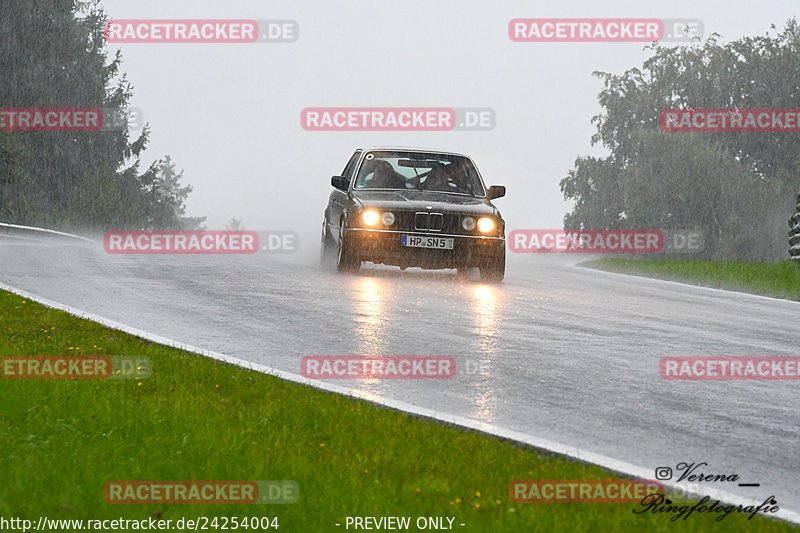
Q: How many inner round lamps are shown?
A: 2